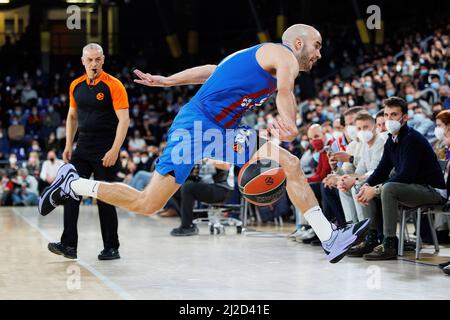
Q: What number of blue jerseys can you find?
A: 1